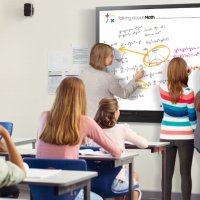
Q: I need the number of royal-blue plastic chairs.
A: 3